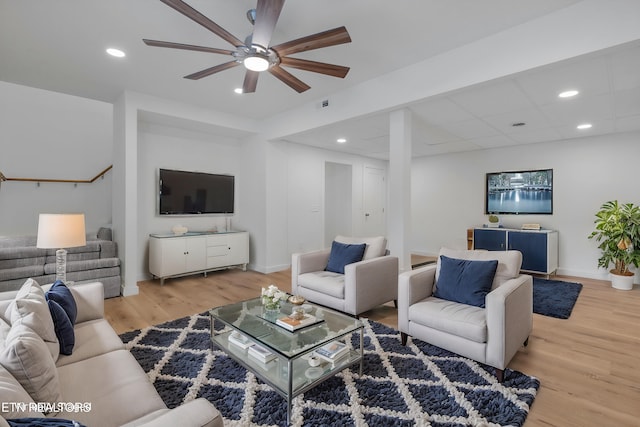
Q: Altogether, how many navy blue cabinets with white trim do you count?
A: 1